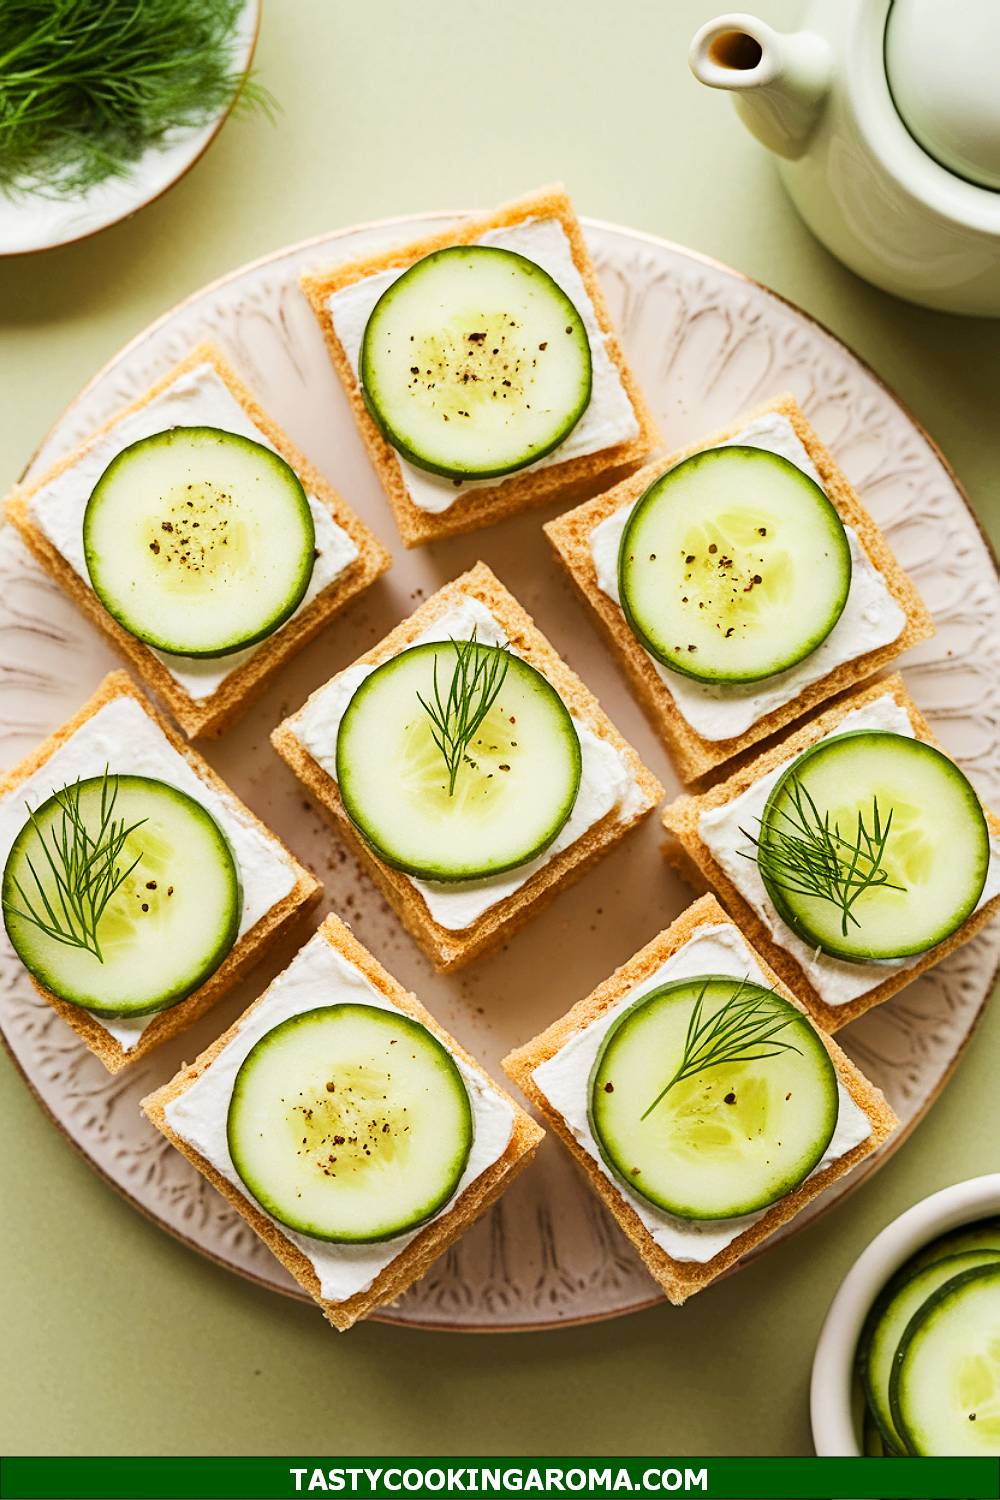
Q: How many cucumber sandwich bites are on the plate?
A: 8